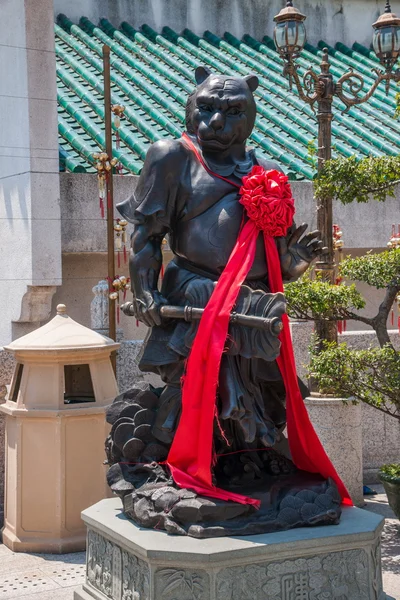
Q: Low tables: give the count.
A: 0